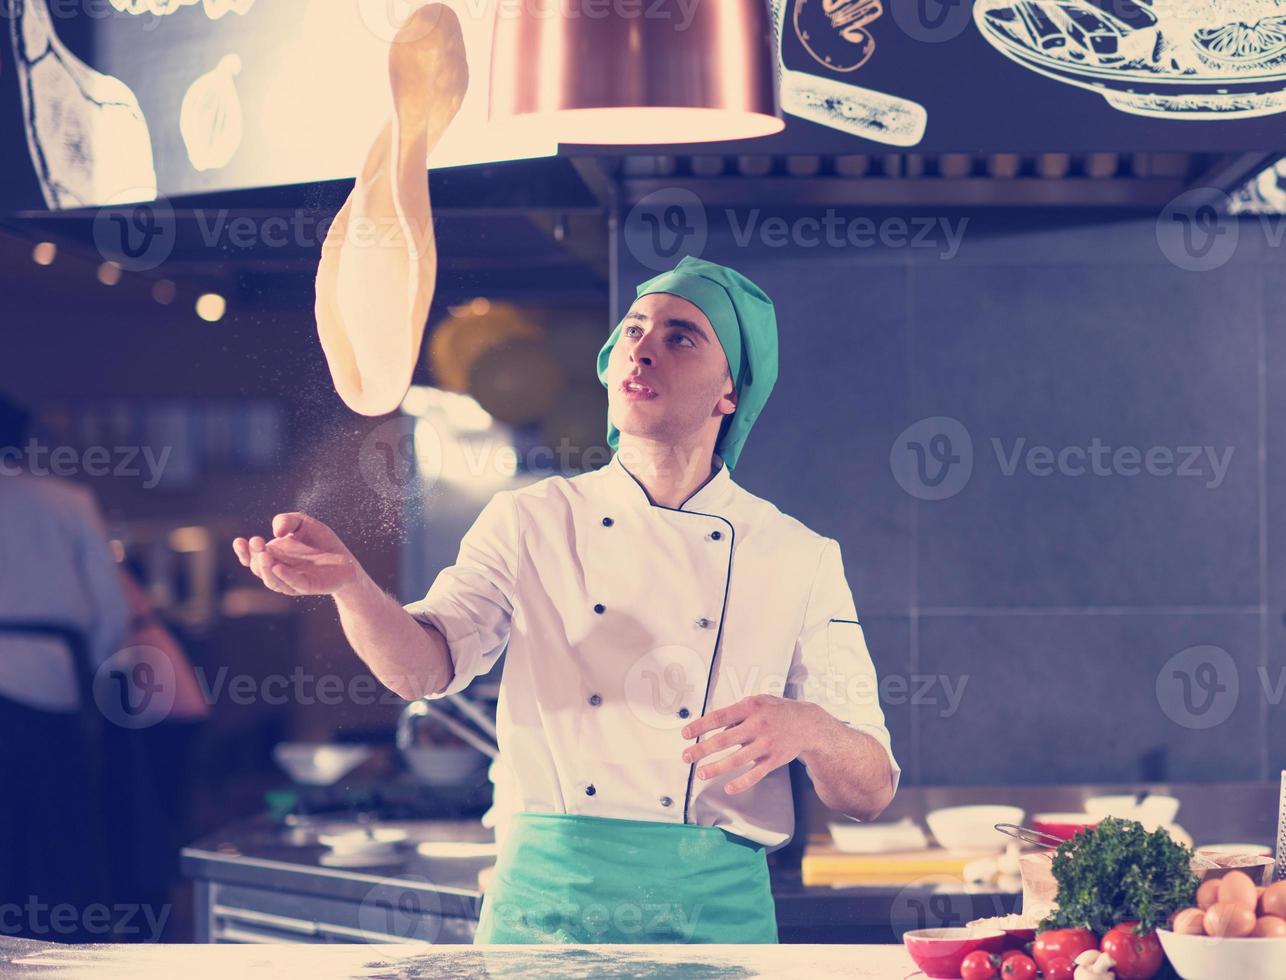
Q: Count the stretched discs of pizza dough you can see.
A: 1